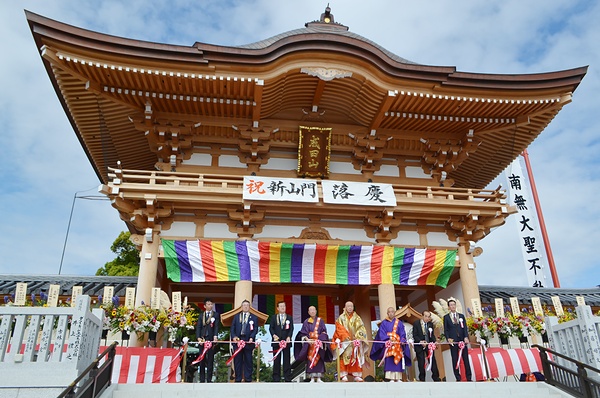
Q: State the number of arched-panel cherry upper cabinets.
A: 0